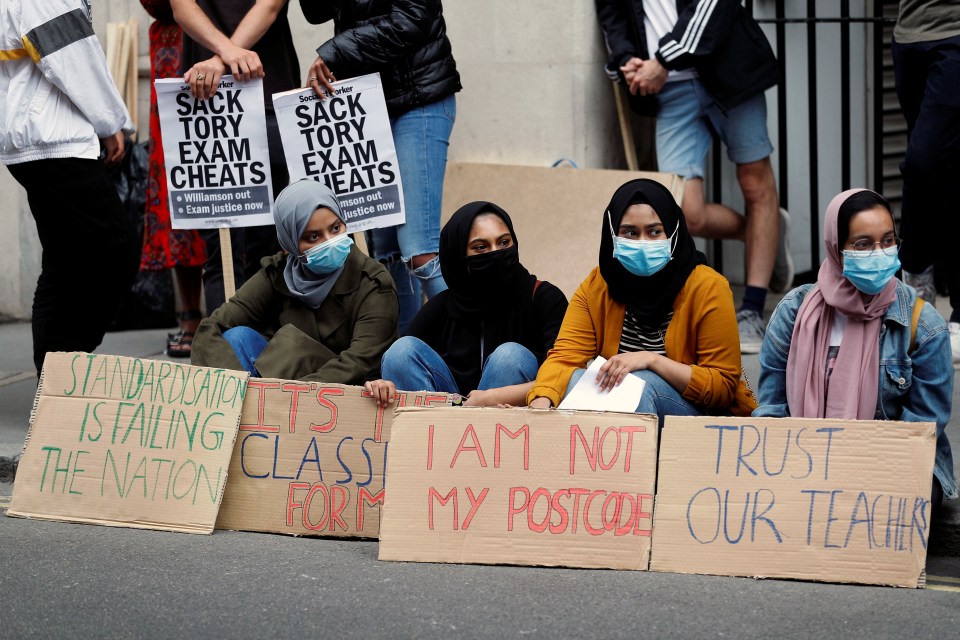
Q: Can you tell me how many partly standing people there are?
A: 6